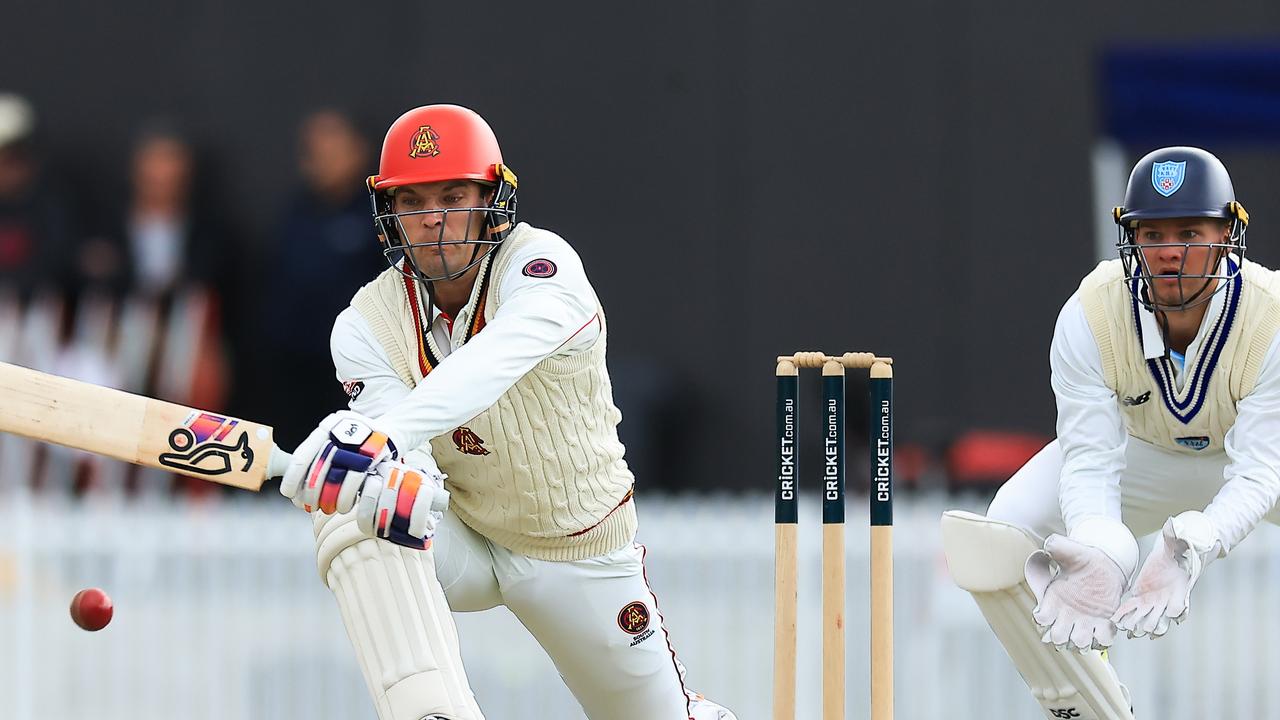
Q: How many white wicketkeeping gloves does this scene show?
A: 2